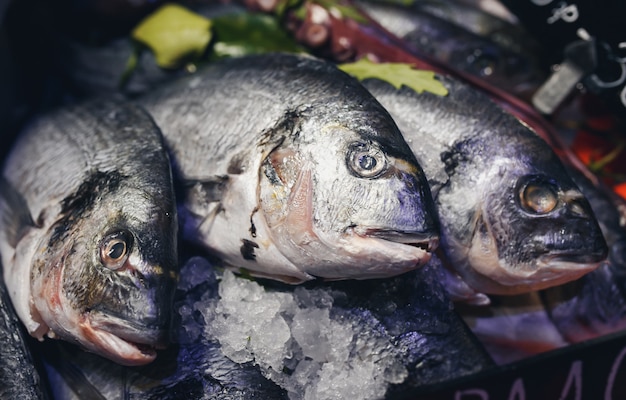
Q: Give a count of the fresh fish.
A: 3